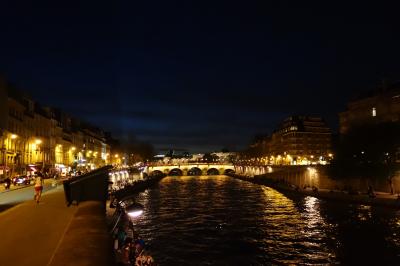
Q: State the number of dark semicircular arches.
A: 5